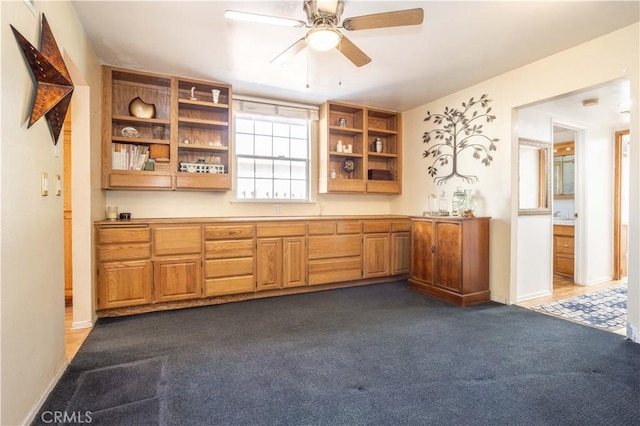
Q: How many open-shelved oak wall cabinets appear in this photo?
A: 2